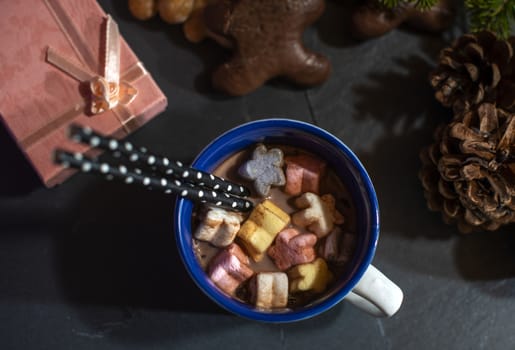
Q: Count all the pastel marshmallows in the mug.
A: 10